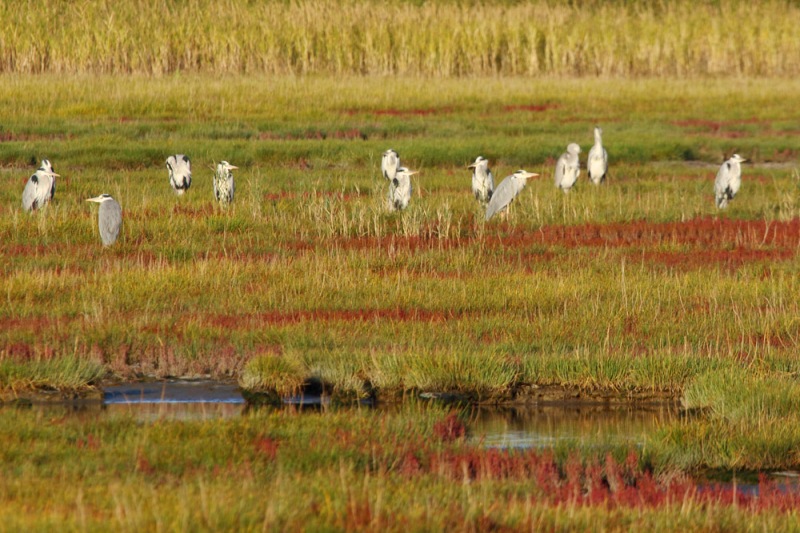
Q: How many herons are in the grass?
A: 12